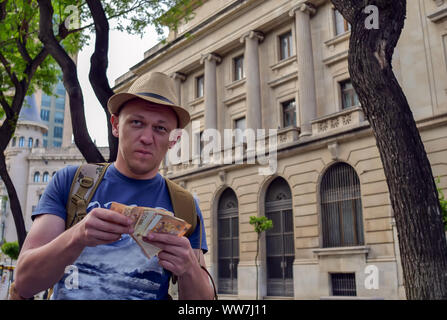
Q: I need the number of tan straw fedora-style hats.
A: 1